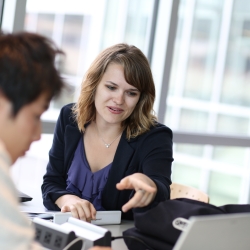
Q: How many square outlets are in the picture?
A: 3